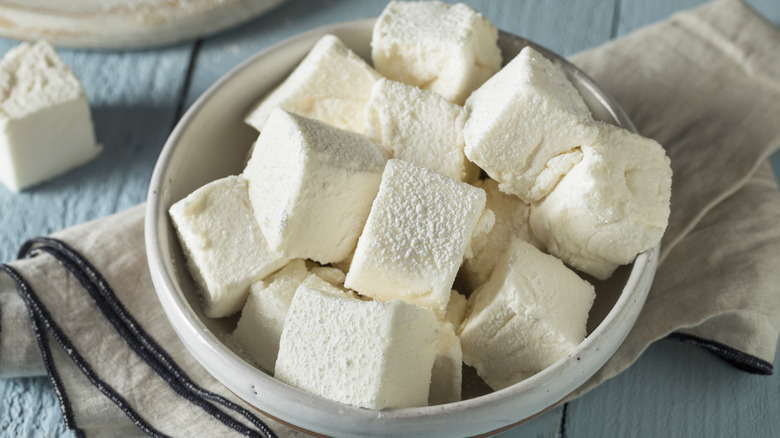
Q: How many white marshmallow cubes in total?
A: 14